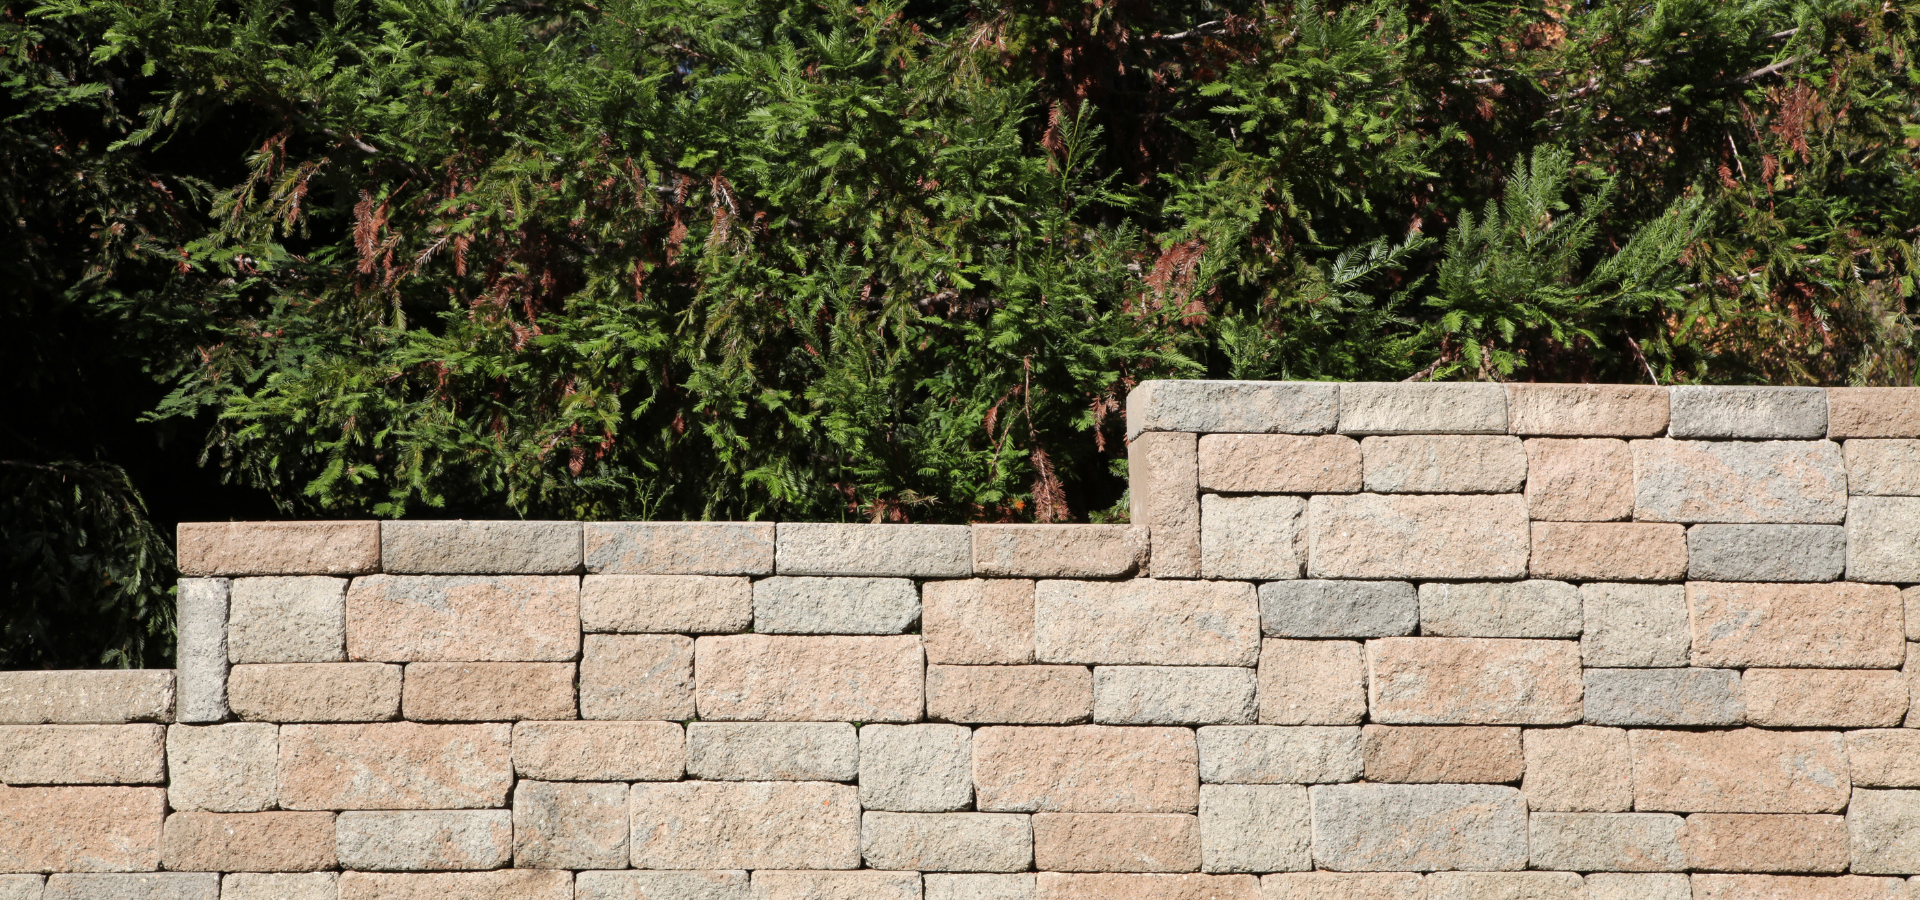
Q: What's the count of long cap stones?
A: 11